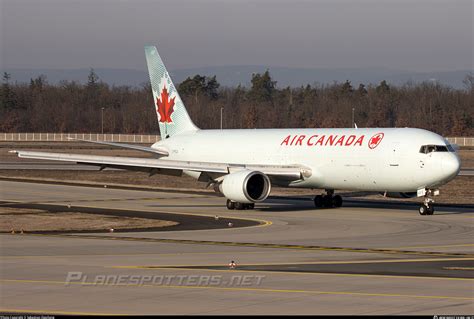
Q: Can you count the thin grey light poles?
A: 3